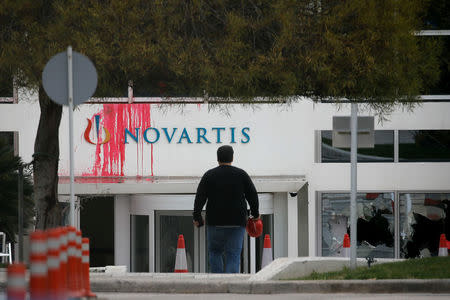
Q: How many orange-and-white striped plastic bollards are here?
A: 7